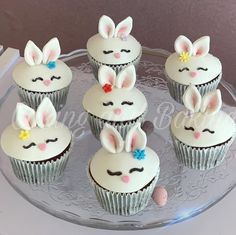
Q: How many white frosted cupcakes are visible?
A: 7